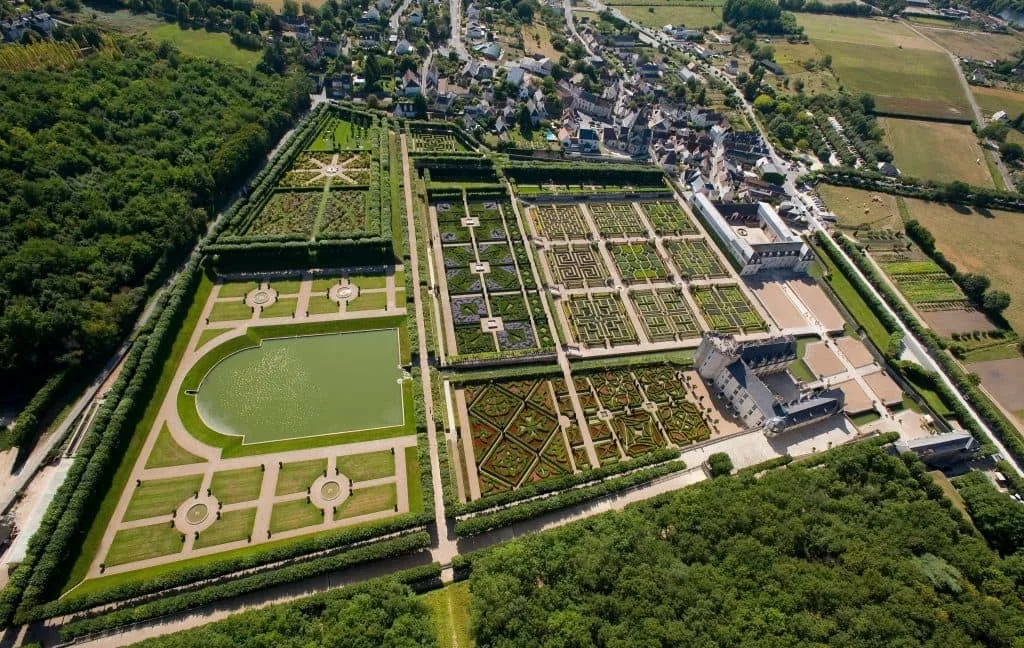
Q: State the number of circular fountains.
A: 4